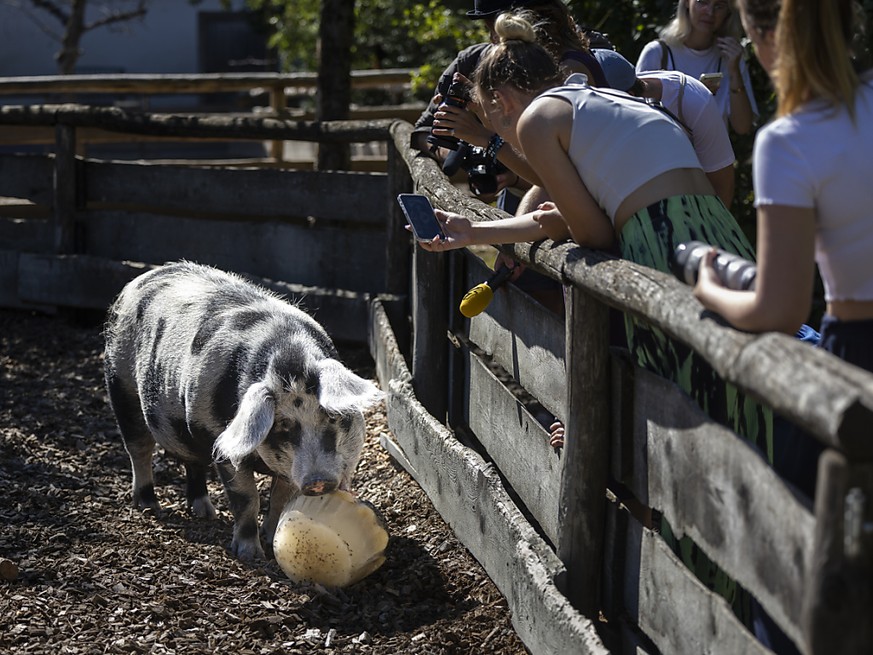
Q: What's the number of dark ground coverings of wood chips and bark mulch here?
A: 1